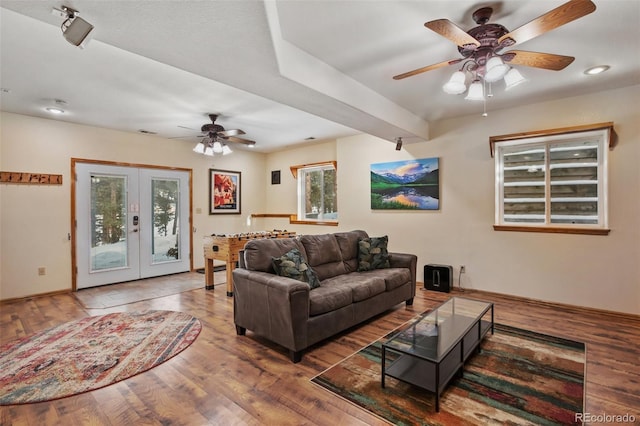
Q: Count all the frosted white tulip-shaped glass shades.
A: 8